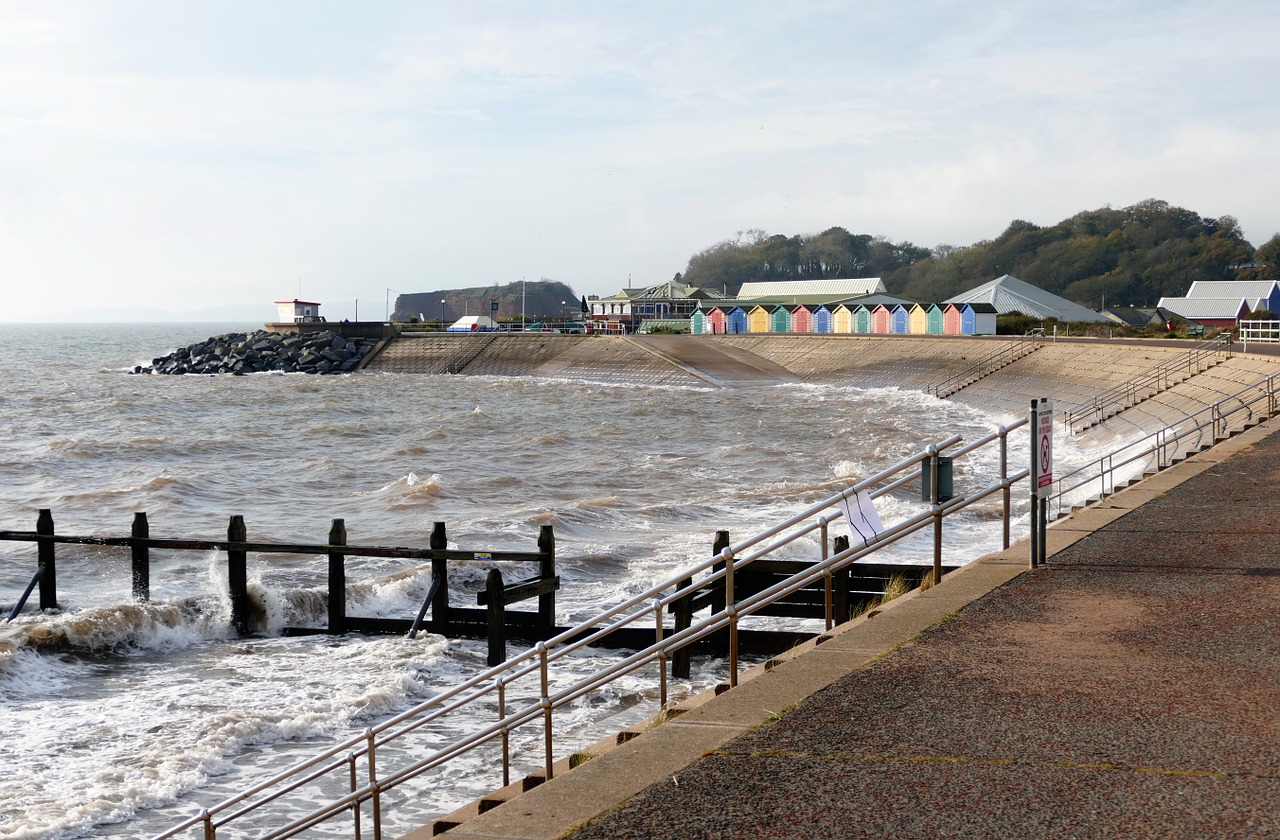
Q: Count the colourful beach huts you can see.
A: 15